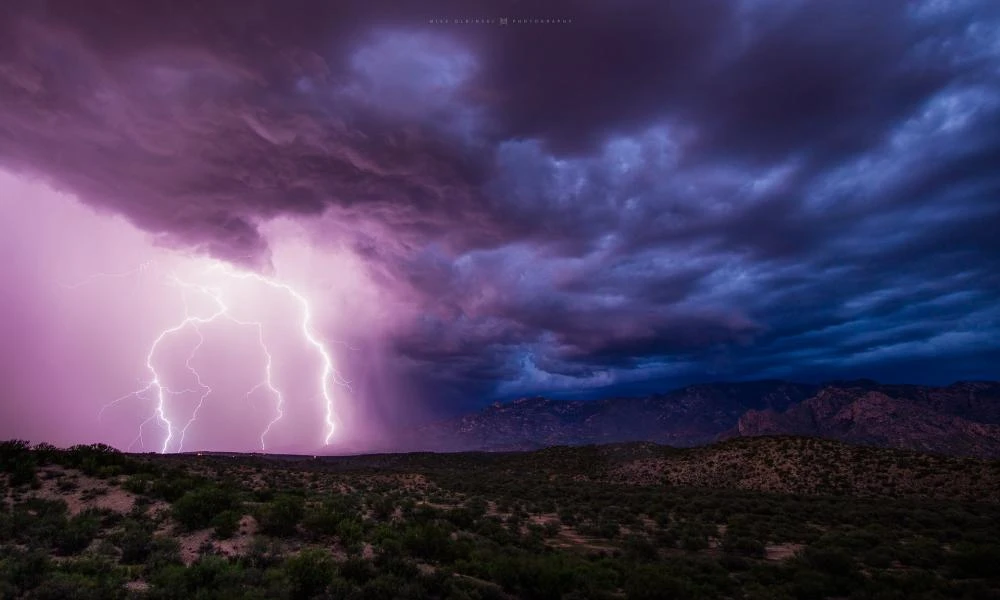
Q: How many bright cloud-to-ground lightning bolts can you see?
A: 4